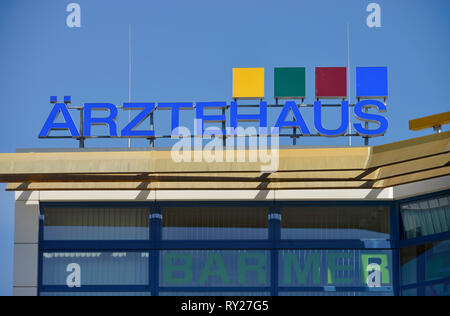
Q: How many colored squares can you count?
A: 4